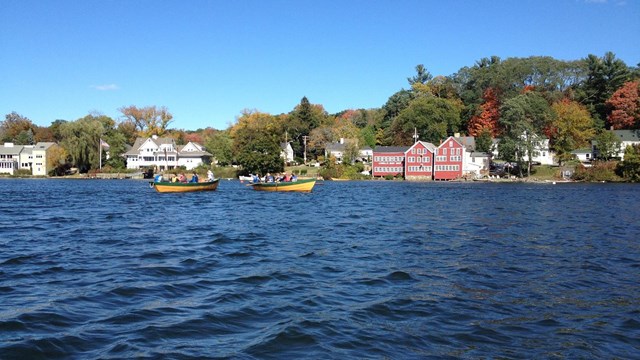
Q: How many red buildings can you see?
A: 3